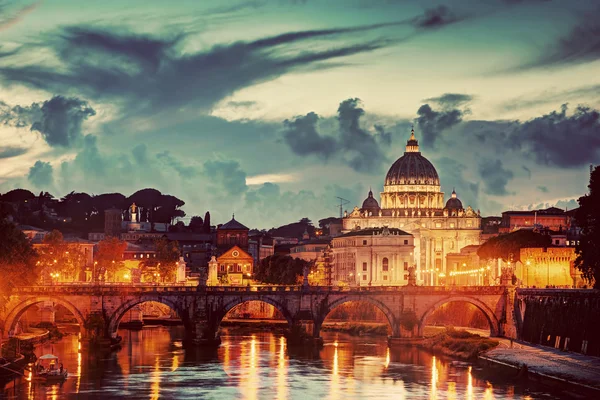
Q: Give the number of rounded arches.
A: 5